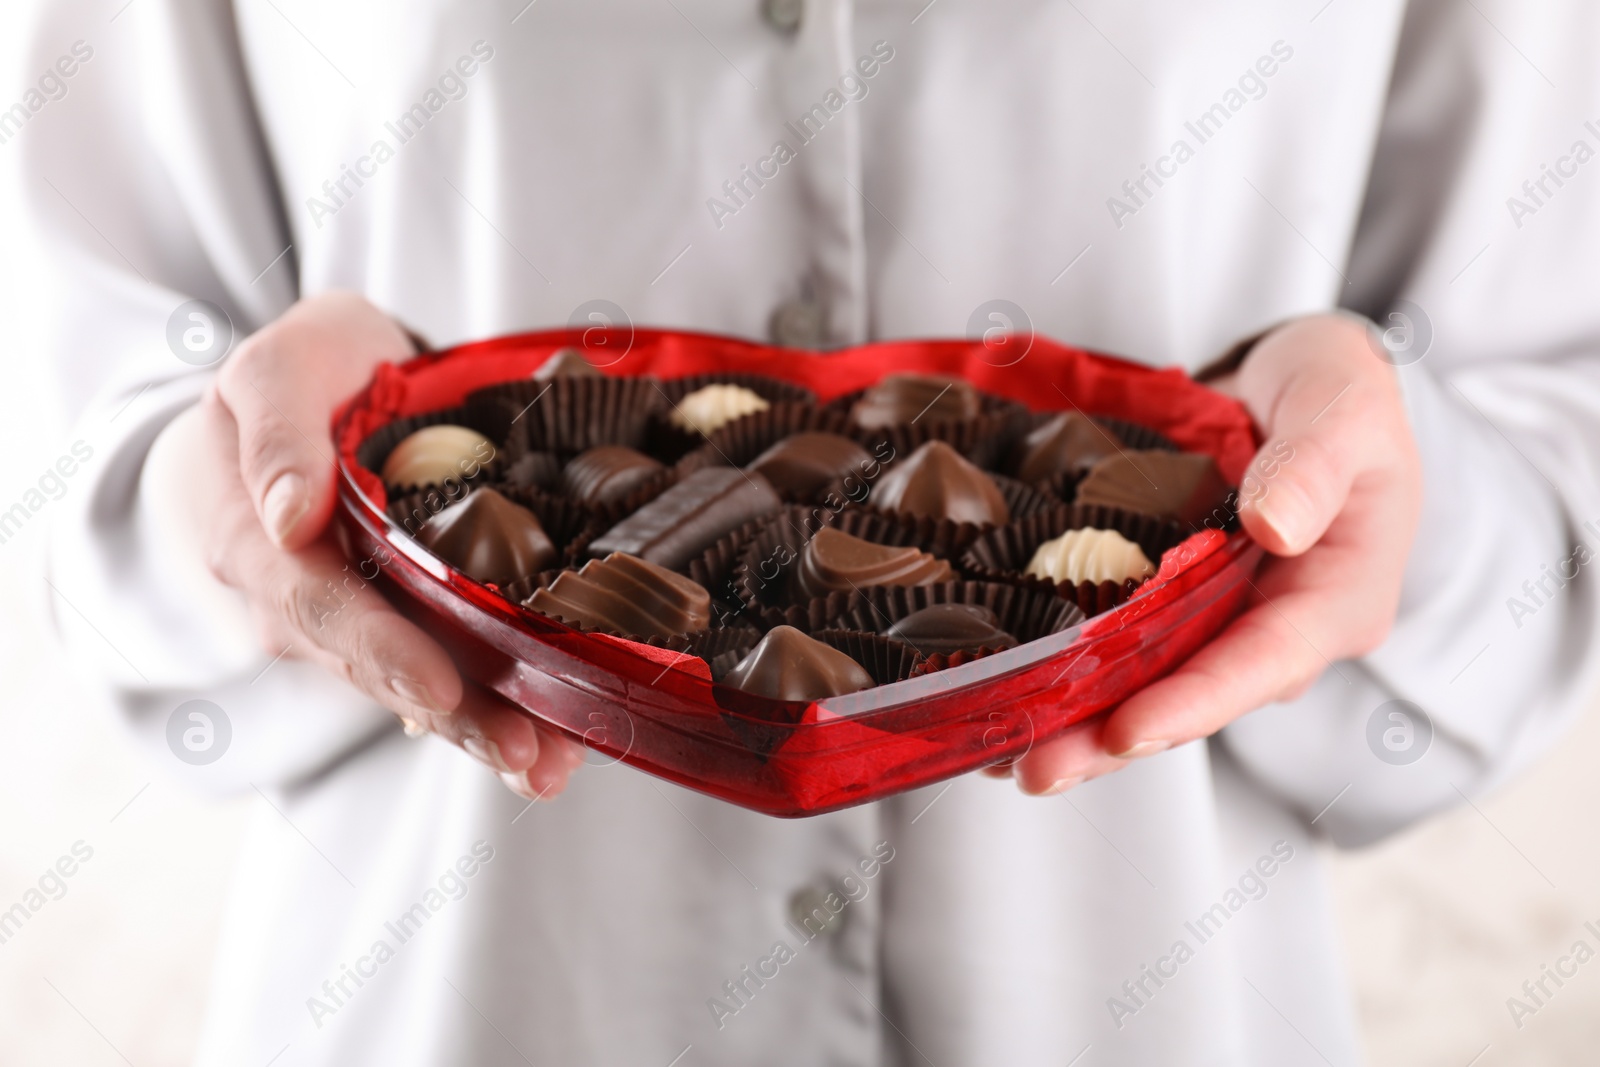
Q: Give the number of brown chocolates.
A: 13